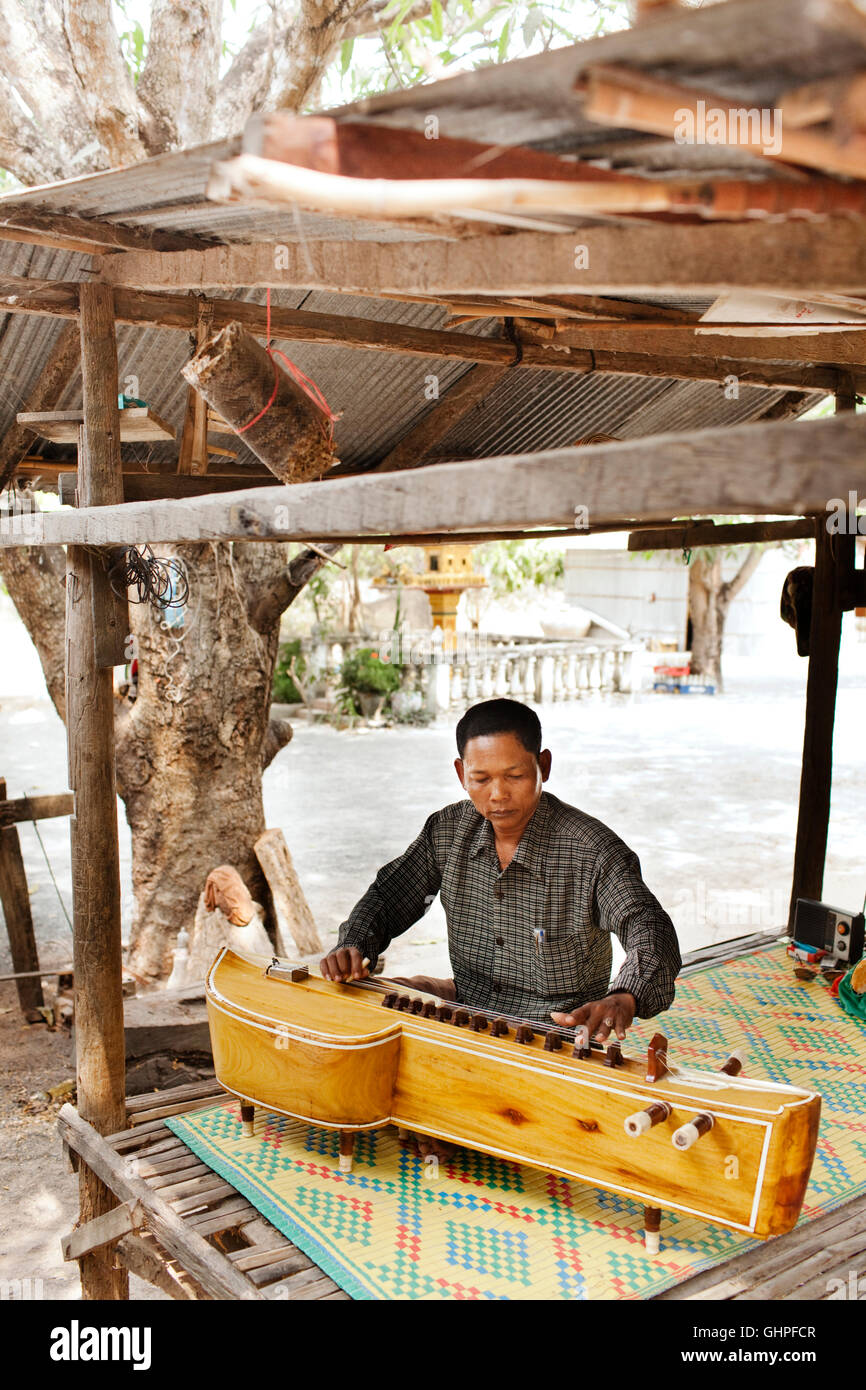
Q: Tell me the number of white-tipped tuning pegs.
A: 3